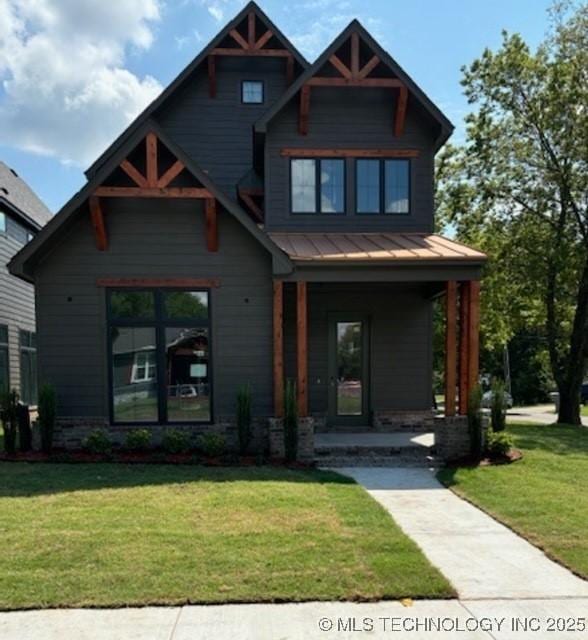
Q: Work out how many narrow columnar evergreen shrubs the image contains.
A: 6